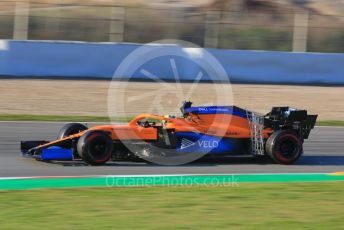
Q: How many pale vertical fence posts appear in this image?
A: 4